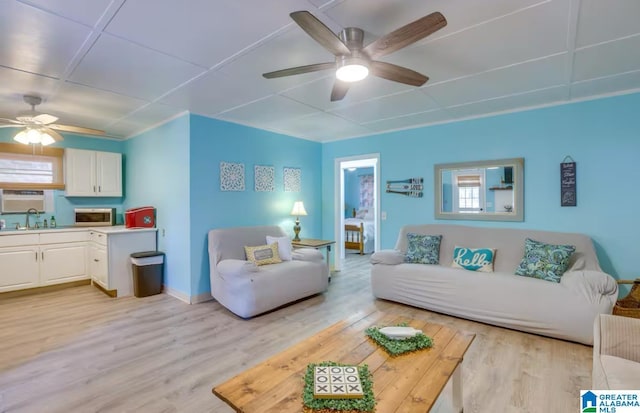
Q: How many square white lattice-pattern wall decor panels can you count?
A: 3